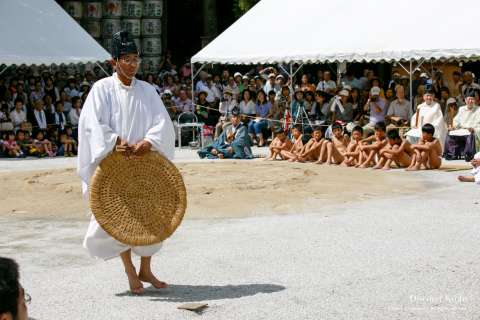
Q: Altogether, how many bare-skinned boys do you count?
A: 8